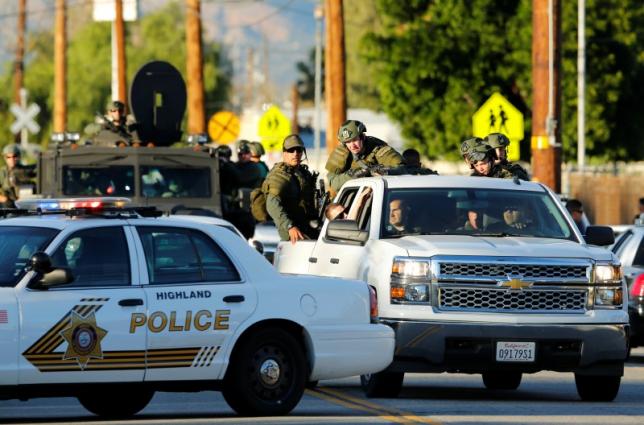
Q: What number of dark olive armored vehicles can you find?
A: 1